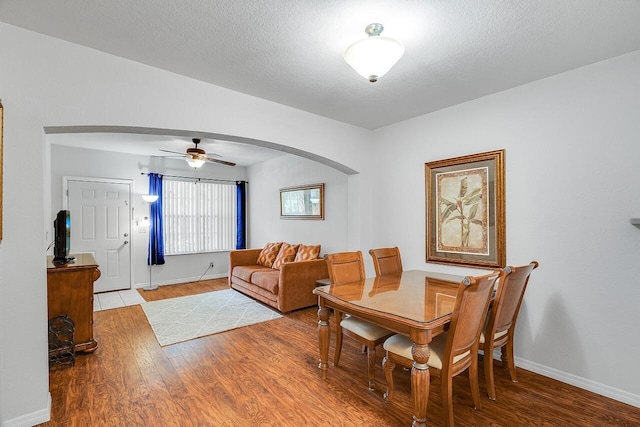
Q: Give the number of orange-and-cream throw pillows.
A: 3